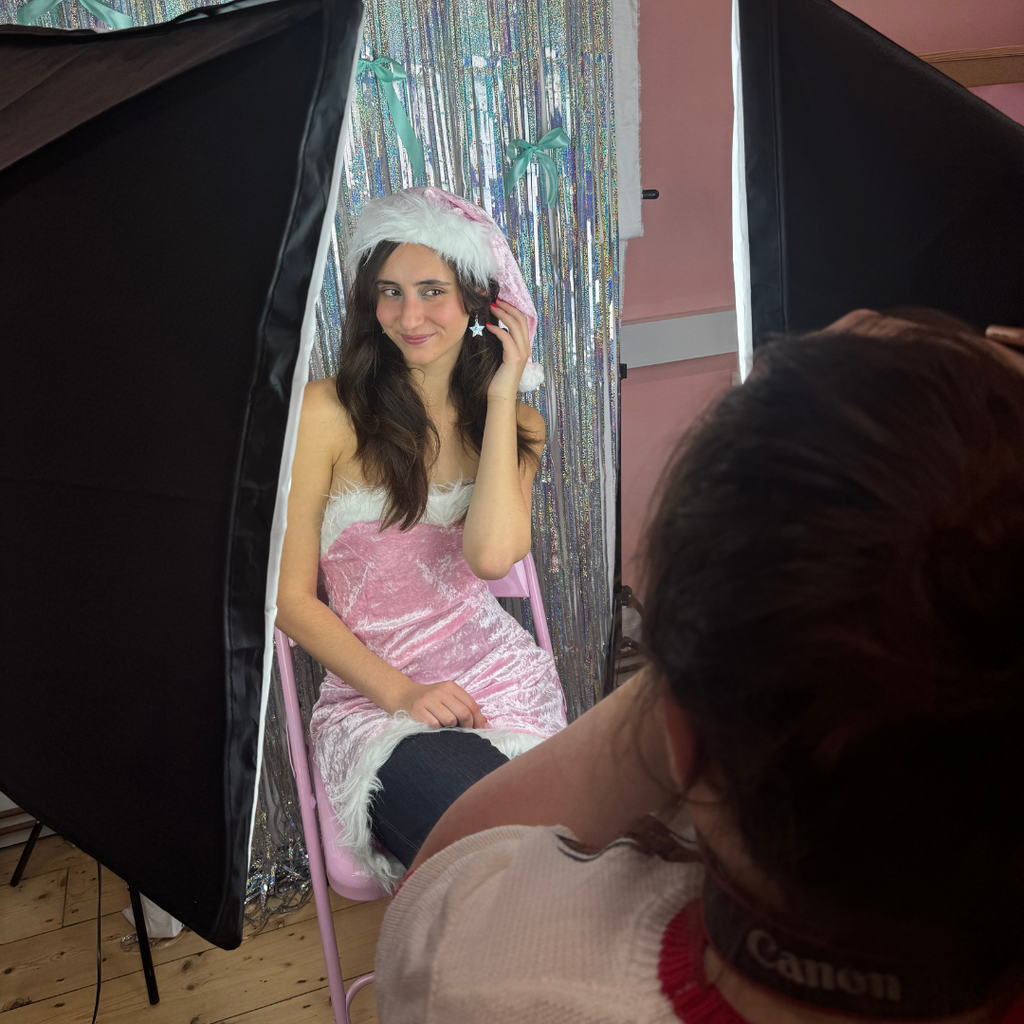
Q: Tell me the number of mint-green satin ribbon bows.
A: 3